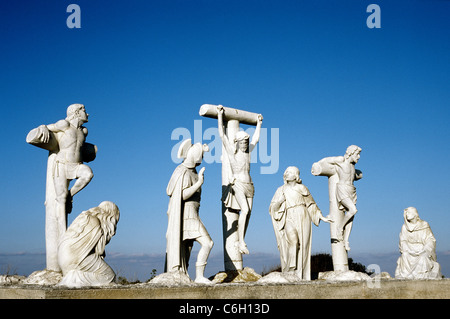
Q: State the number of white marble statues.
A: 7